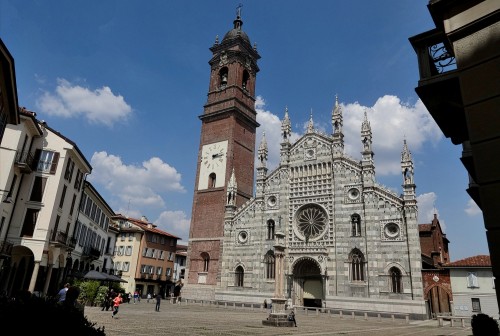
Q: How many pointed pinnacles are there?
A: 7